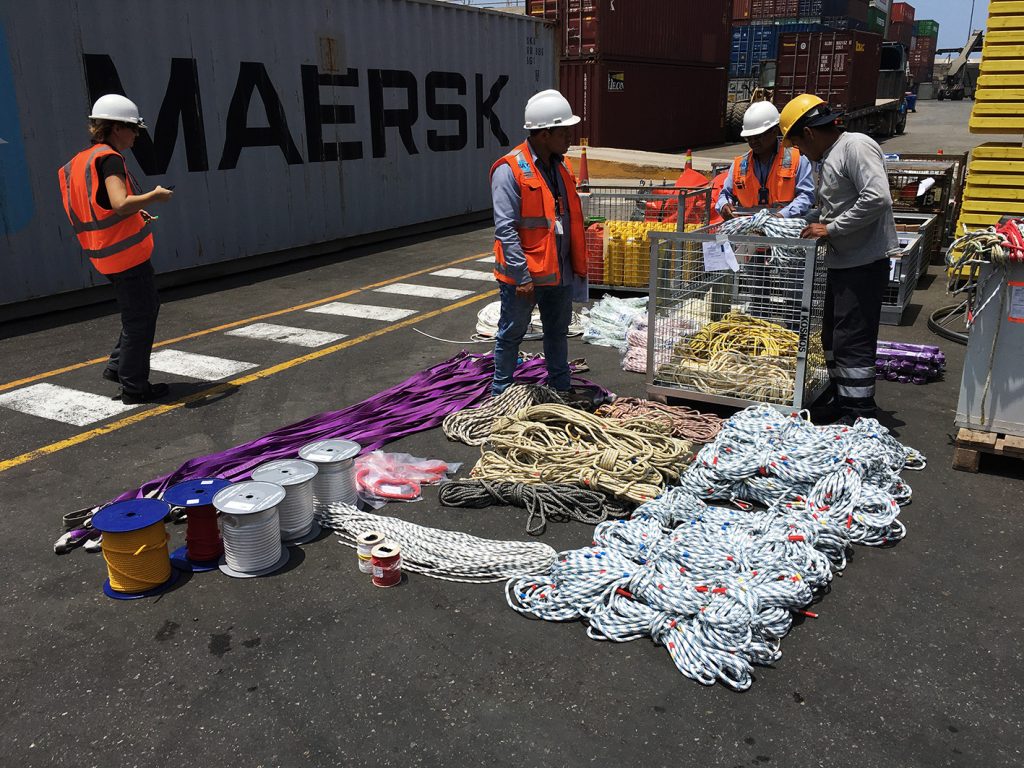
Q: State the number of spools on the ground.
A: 7